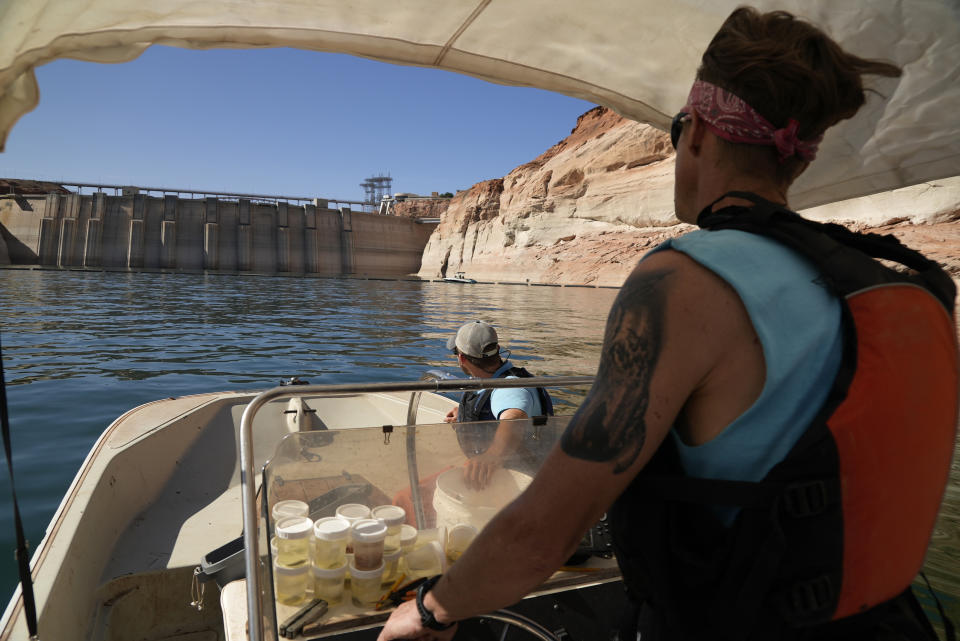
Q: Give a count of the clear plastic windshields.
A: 1